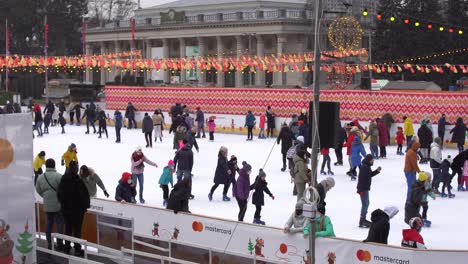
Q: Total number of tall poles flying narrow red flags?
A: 4